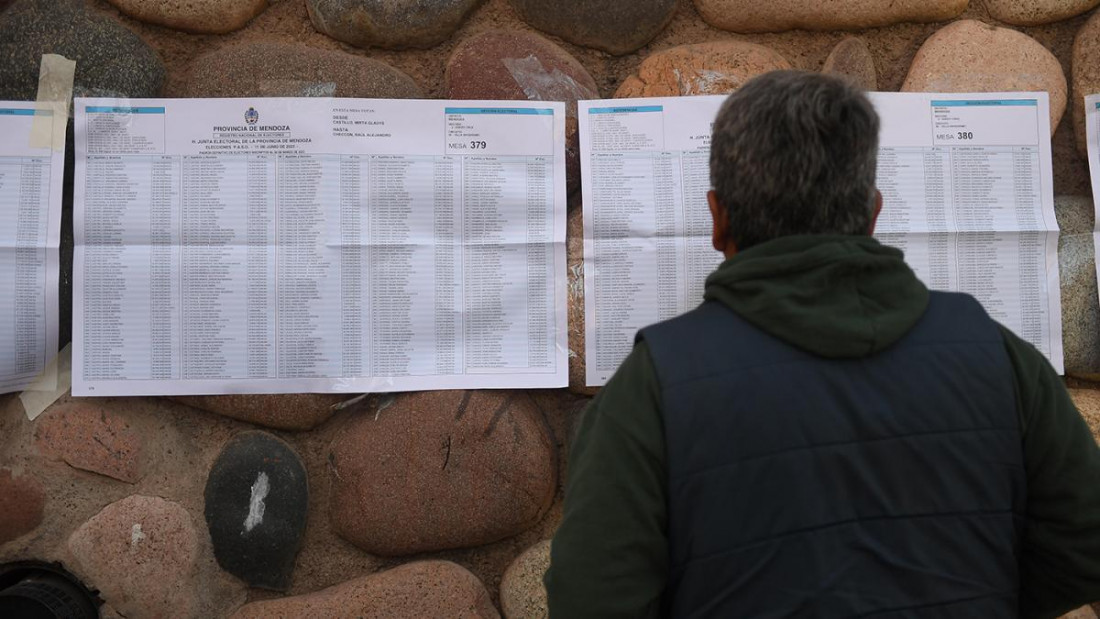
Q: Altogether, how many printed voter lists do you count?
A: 4